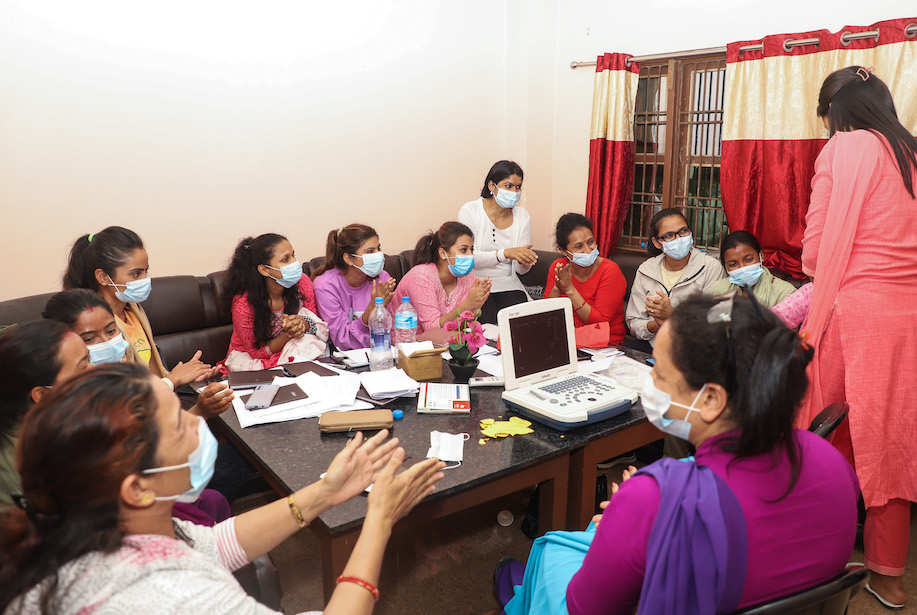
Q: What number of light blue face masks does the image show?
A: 10